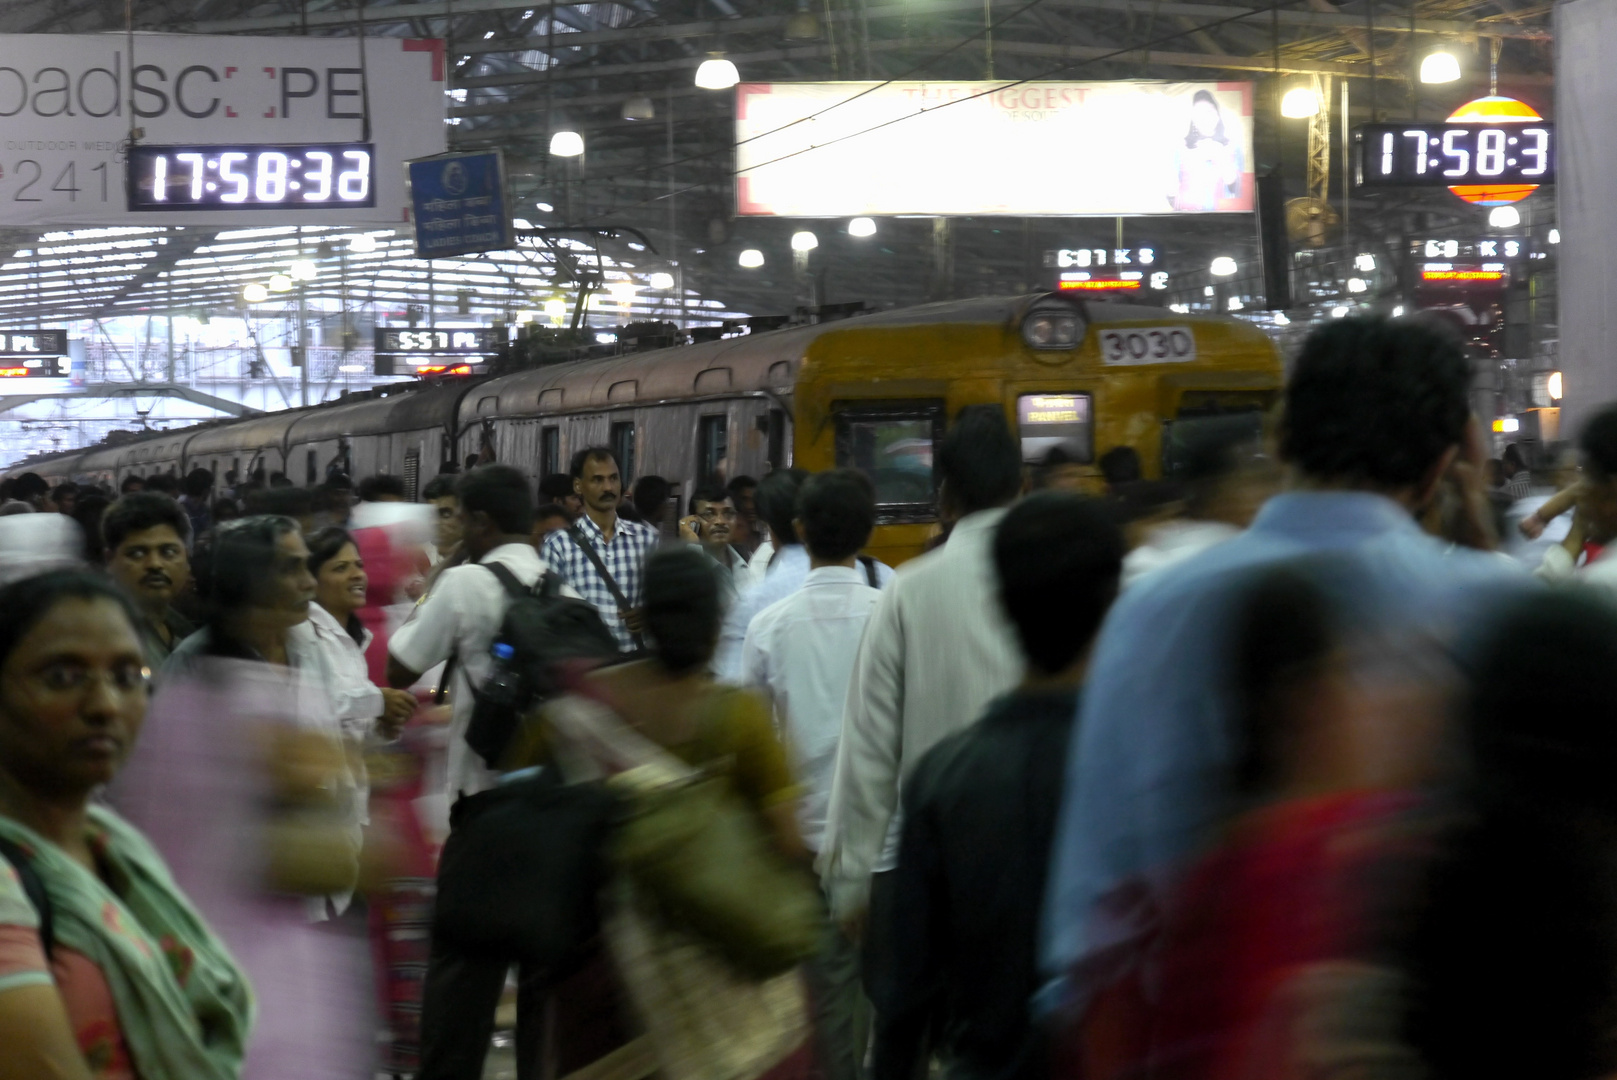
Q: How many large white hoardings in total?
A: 2